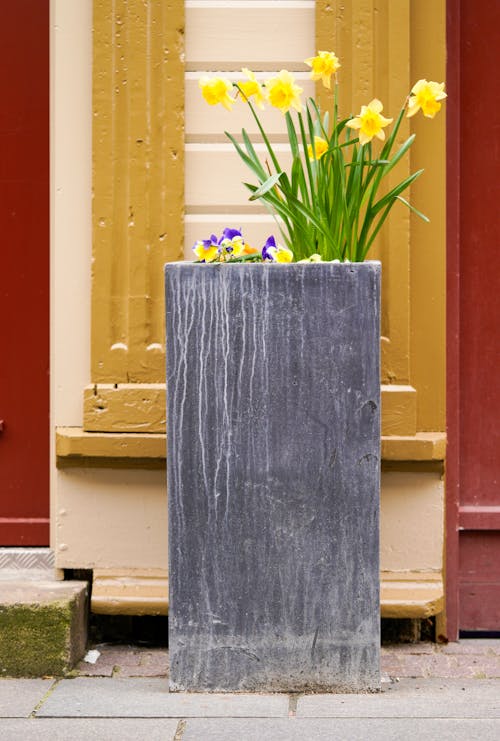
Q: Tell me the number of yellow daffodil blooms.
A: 7